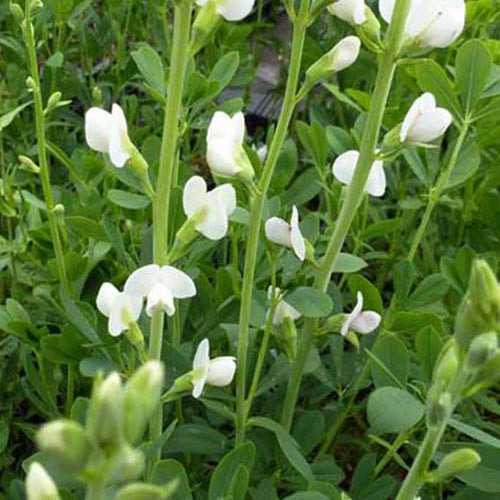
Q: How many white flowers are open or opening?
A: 15